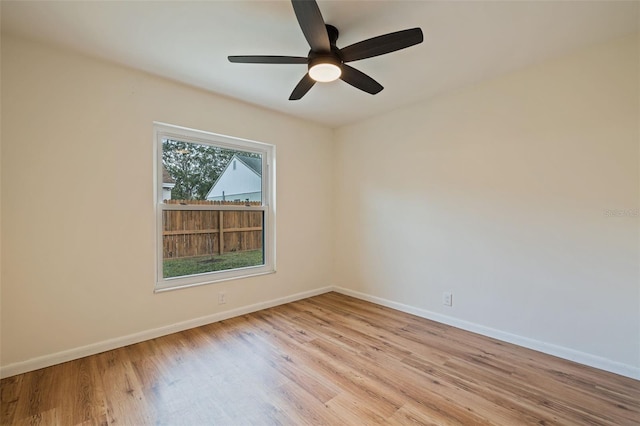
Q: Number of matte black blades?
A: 5